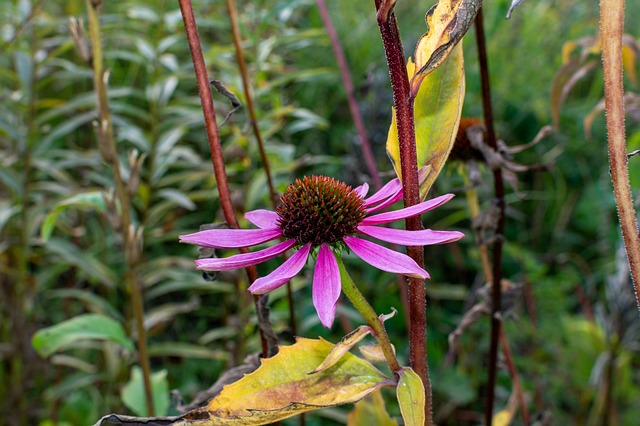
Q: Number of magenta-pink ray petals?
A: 11